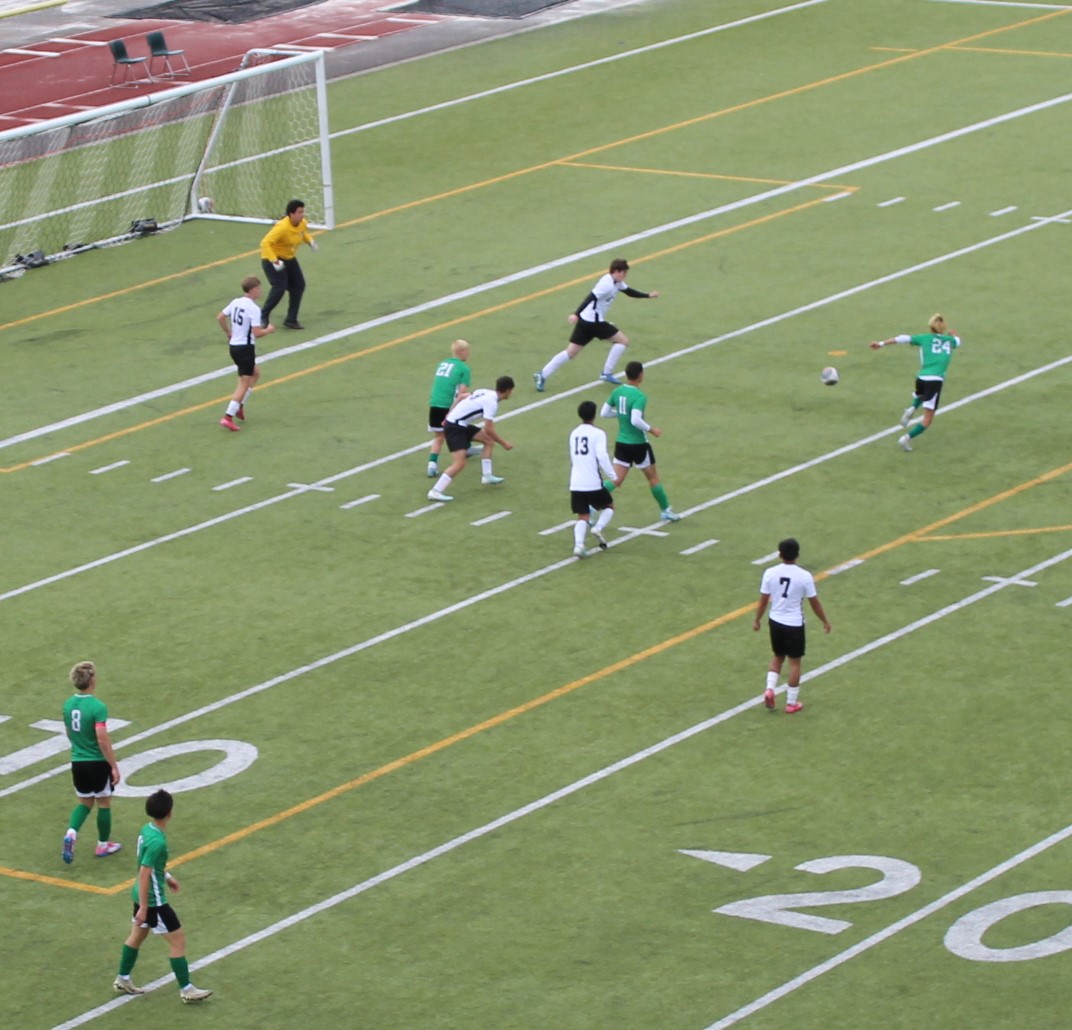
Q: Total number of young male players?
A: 11